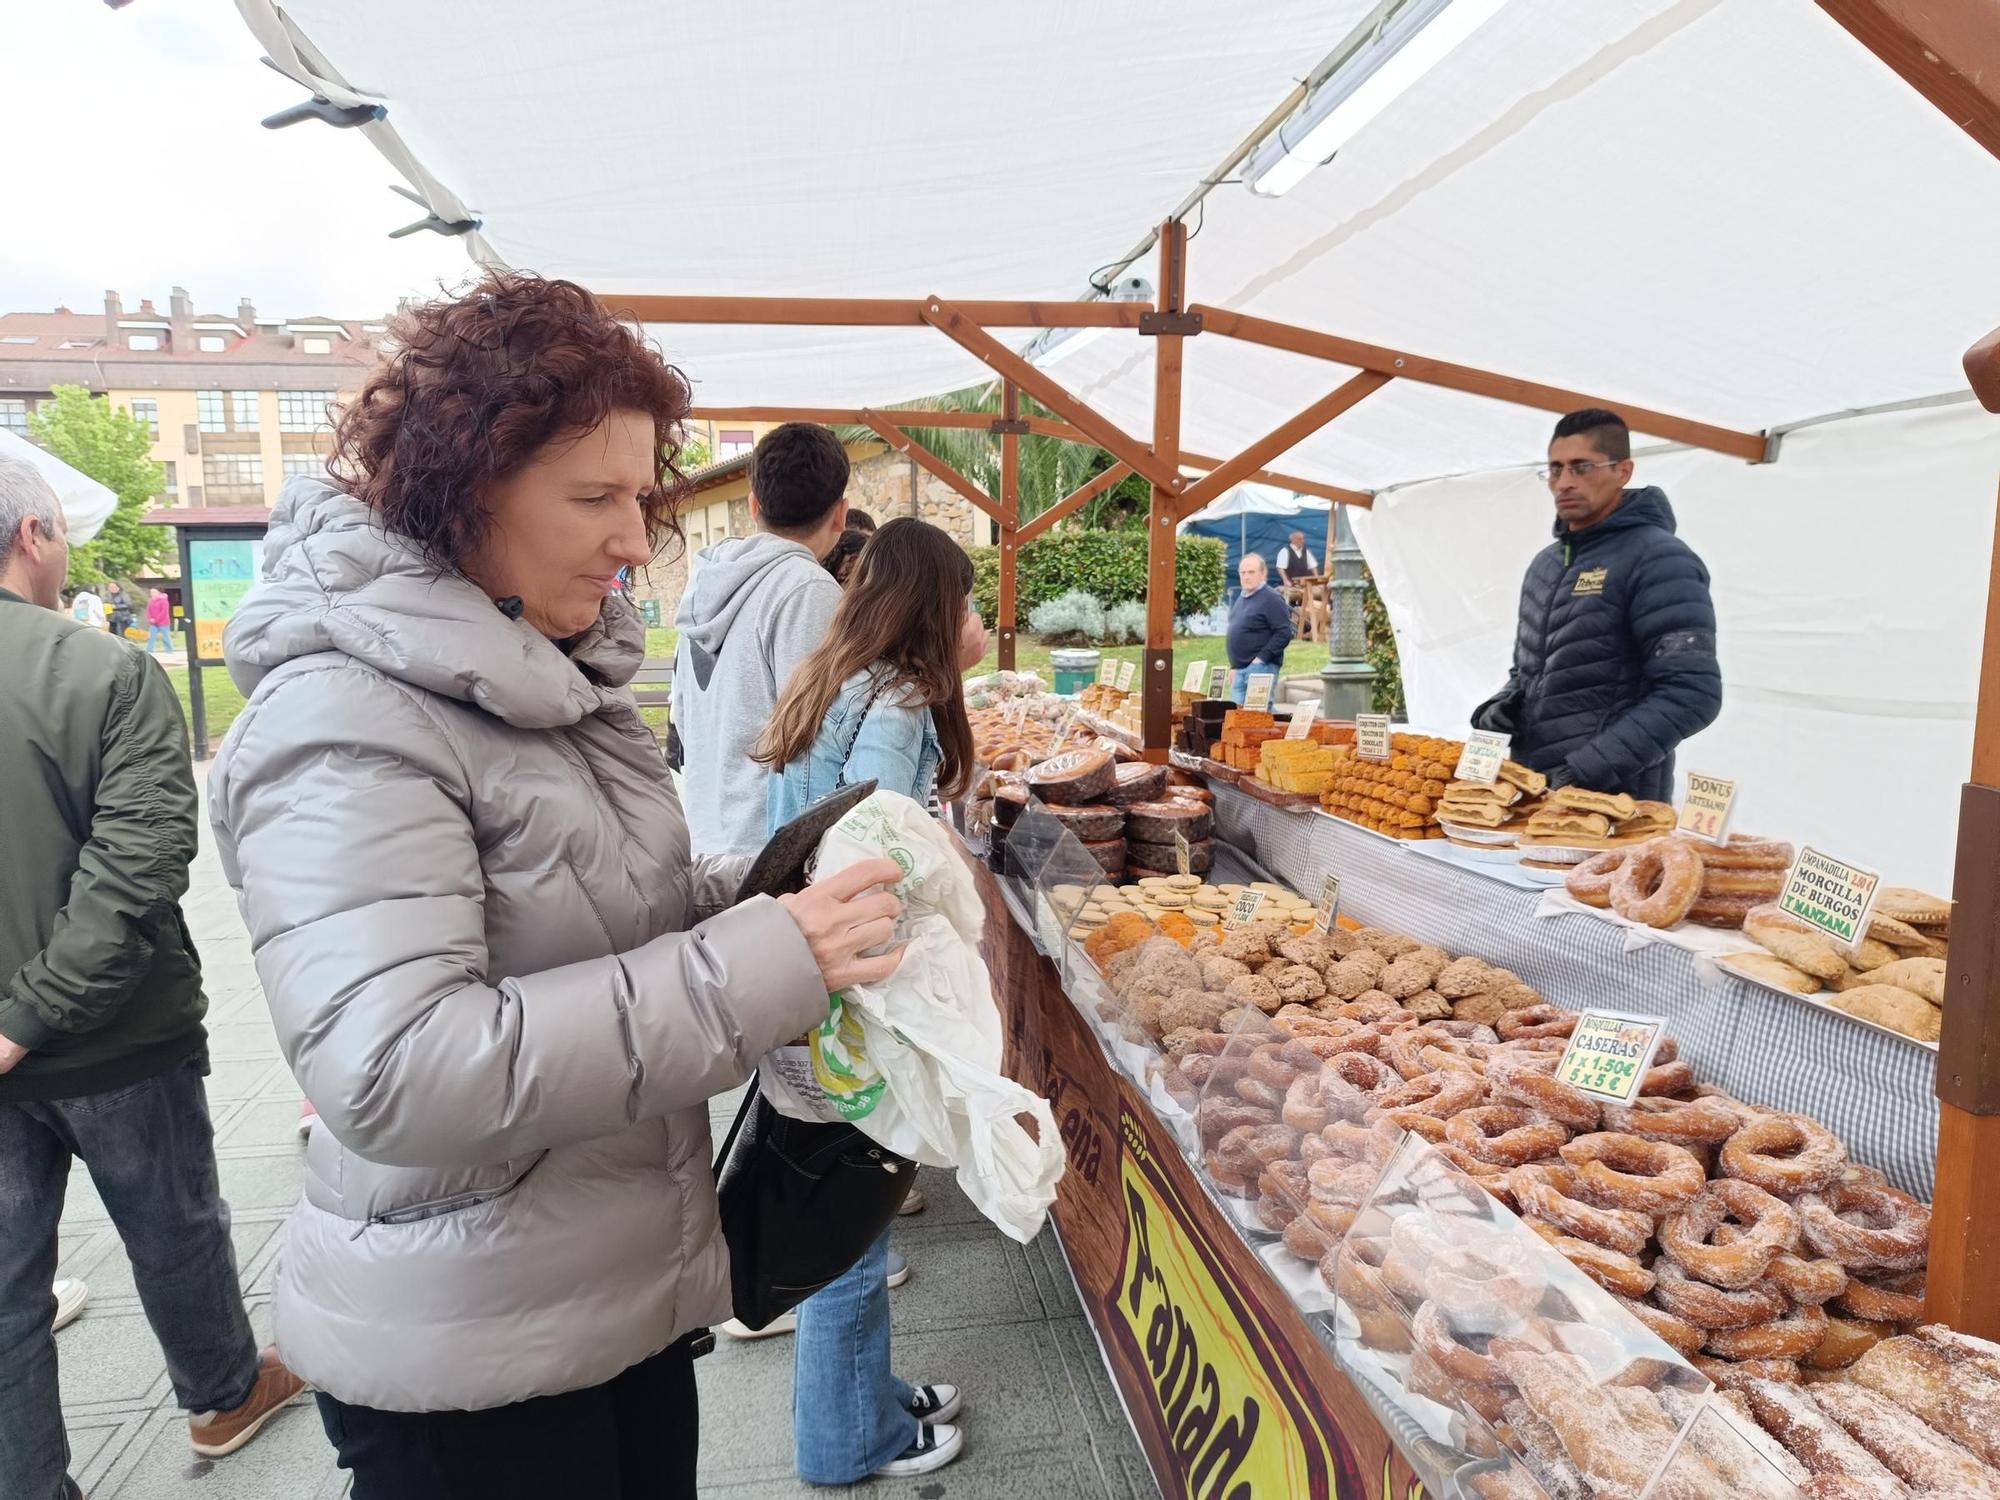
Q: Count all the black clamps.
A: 2